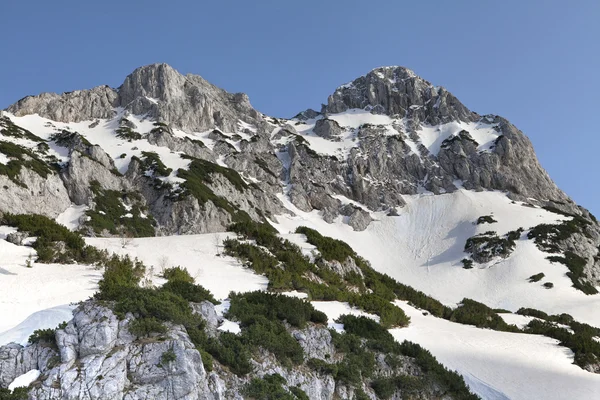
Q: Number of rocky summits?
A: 2